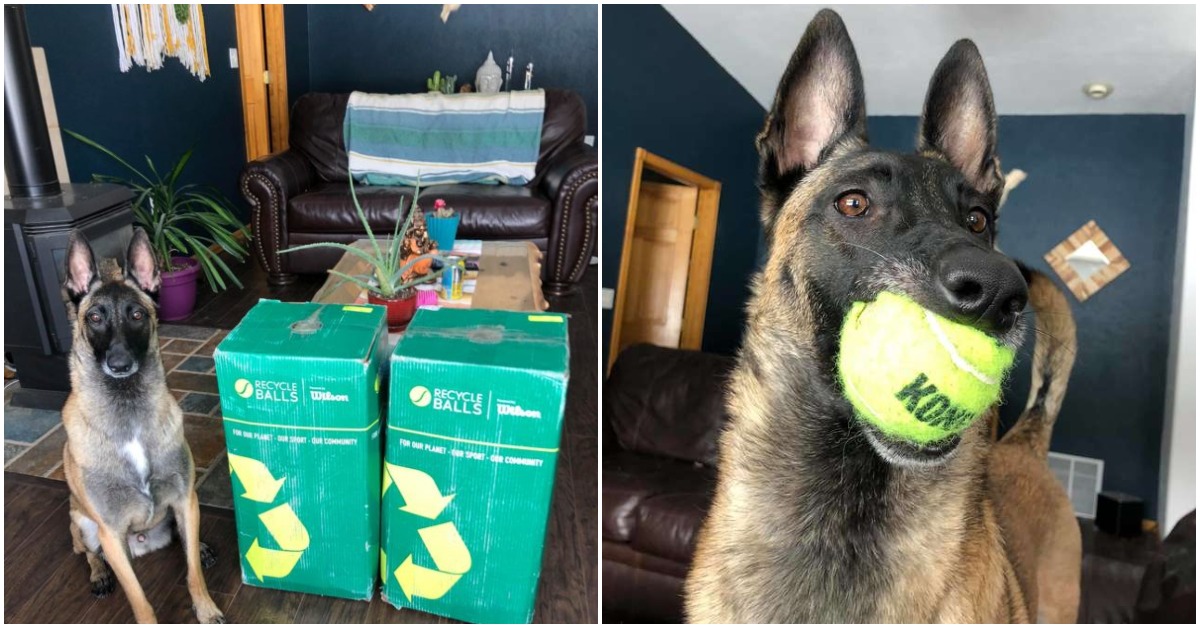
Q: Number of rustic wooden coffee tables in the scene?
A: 1